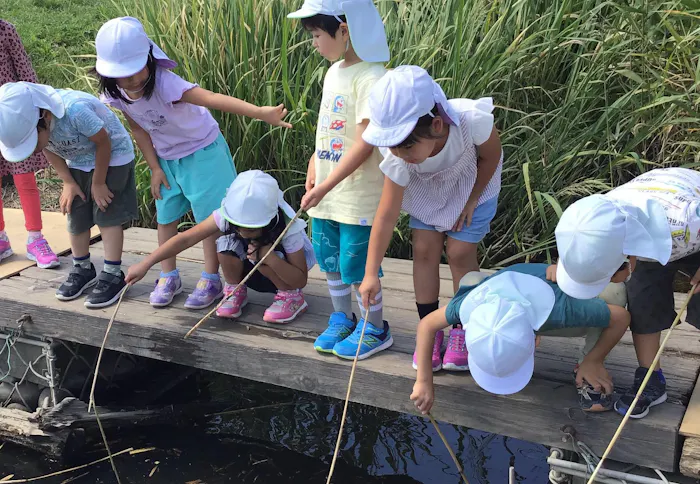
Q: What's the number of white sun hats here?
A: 7